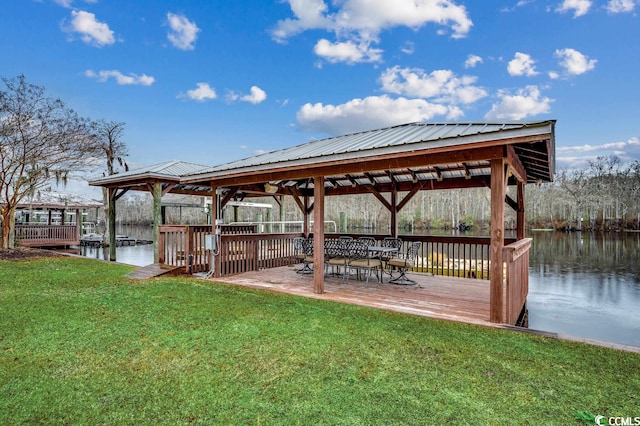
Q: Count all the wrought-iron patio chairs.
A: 8